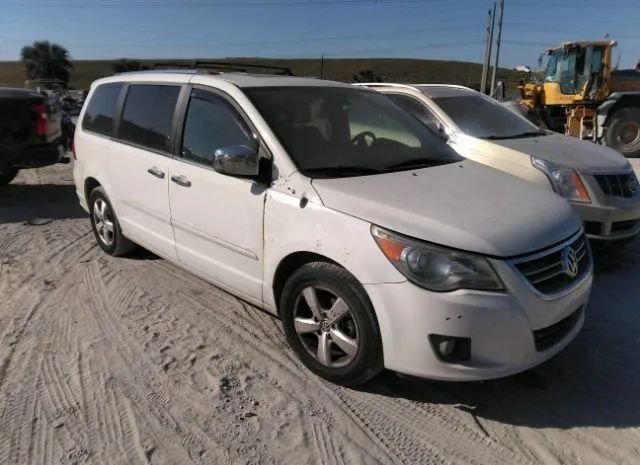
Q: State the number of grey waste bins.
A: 0